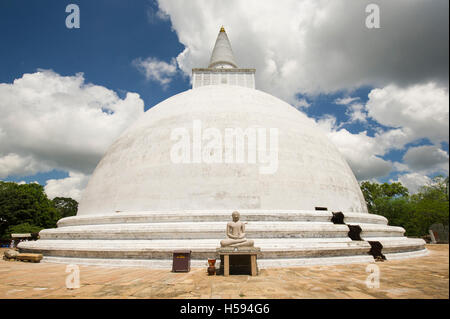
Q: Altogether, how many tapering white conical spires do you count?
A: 1